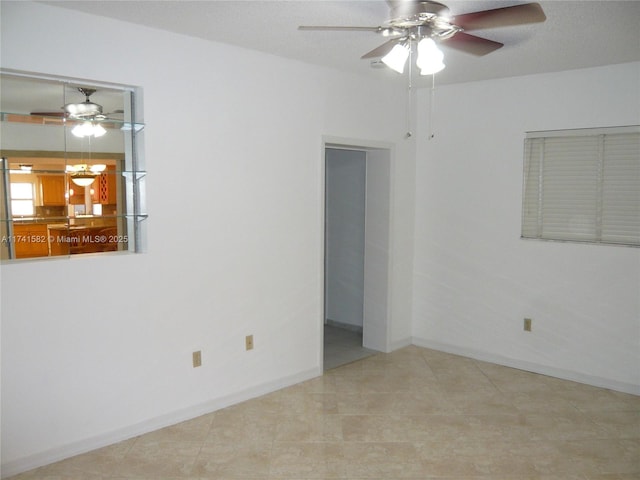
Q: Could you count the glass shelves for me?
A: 3